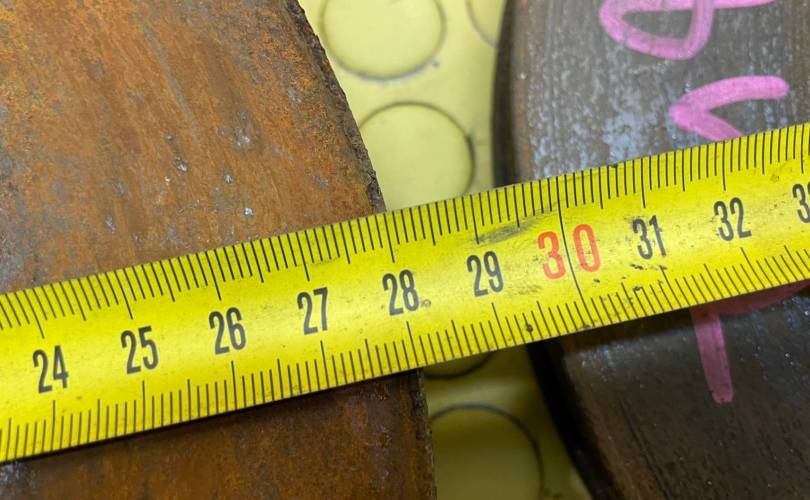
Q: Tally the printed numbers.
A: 10